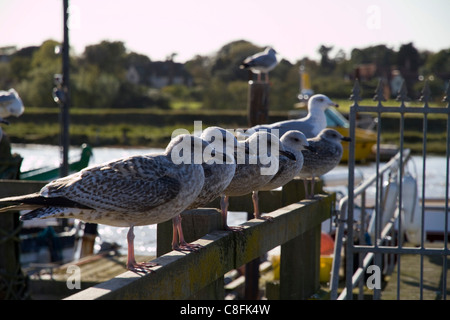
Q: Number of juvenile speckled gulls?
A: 5